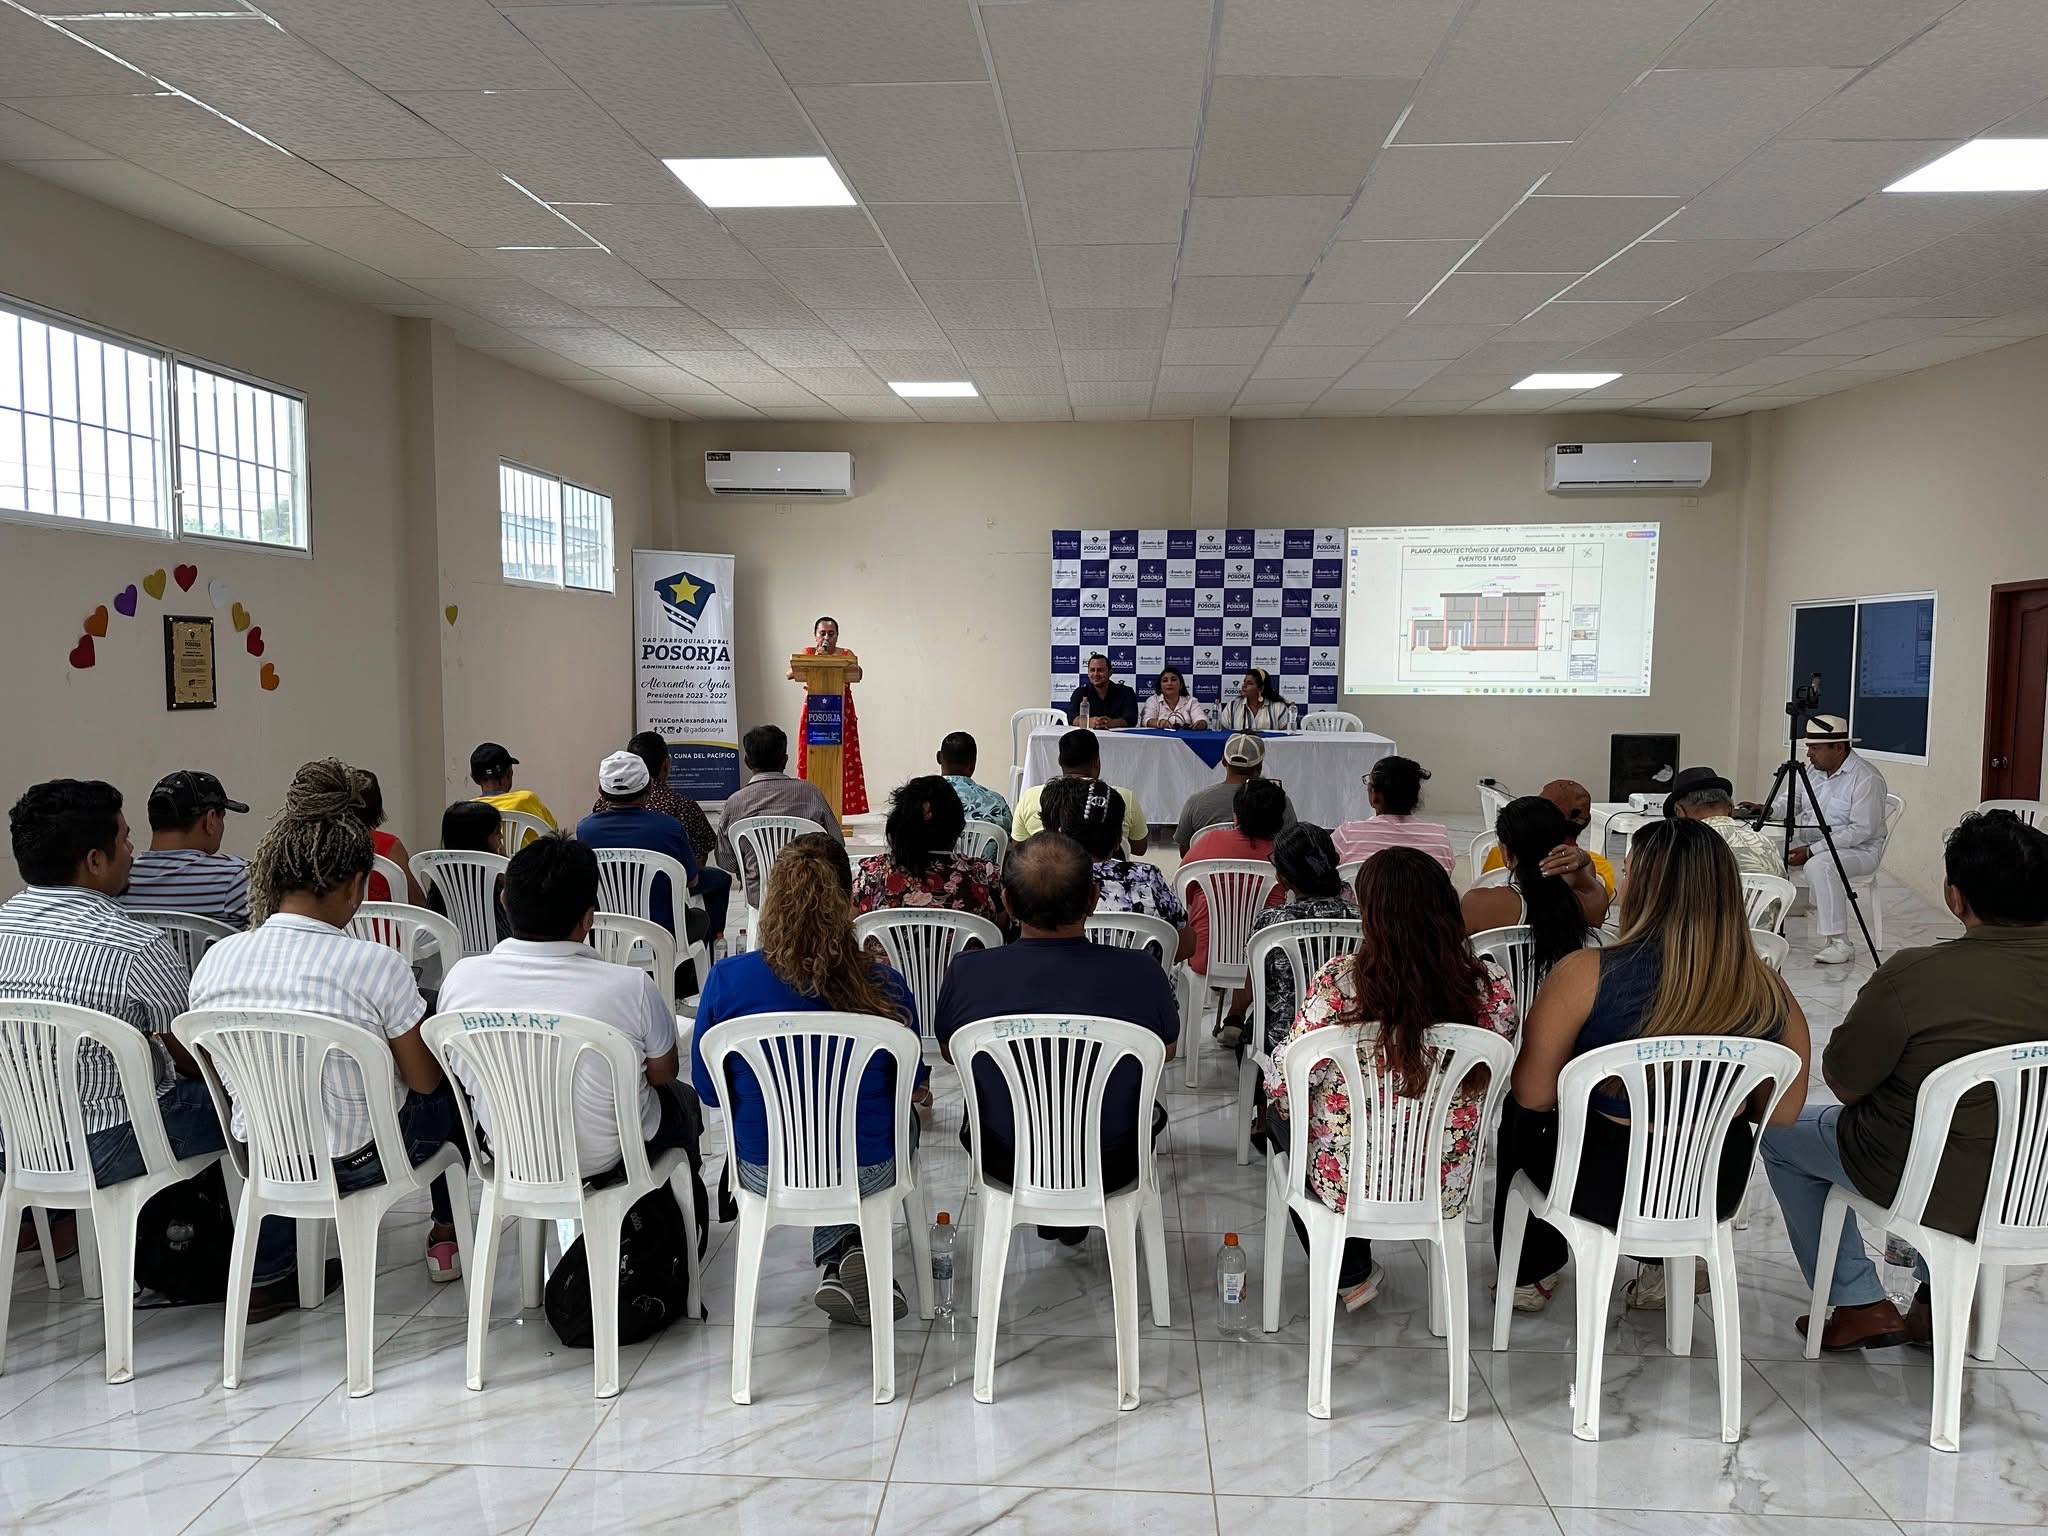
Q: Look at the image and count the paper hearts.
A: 10